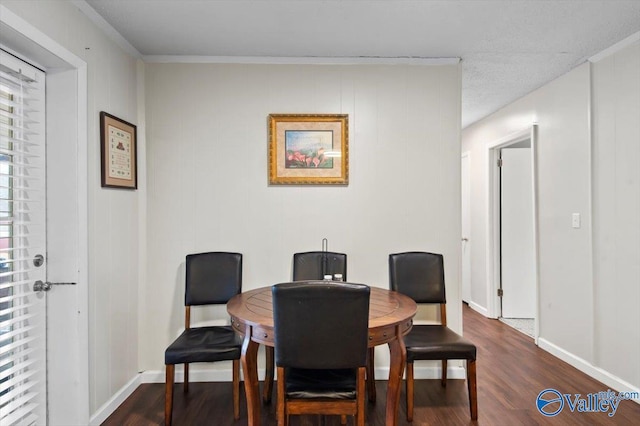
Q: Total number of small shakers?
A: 2